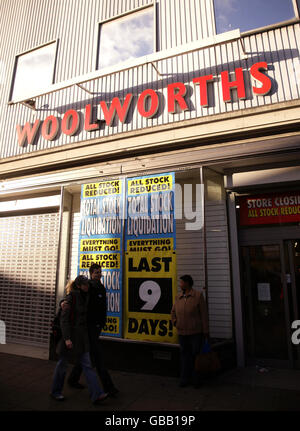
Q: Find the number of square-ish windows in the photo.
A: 3